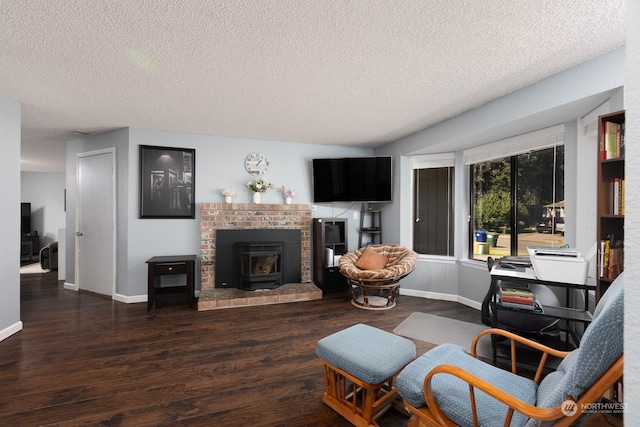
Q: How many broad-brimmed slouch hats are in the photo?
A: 0